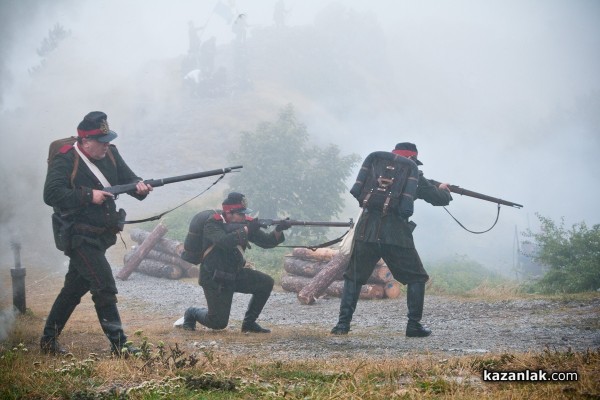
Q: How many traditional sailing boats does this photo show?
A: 0